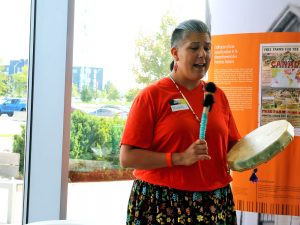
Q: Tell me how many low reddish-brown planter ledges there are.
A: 1